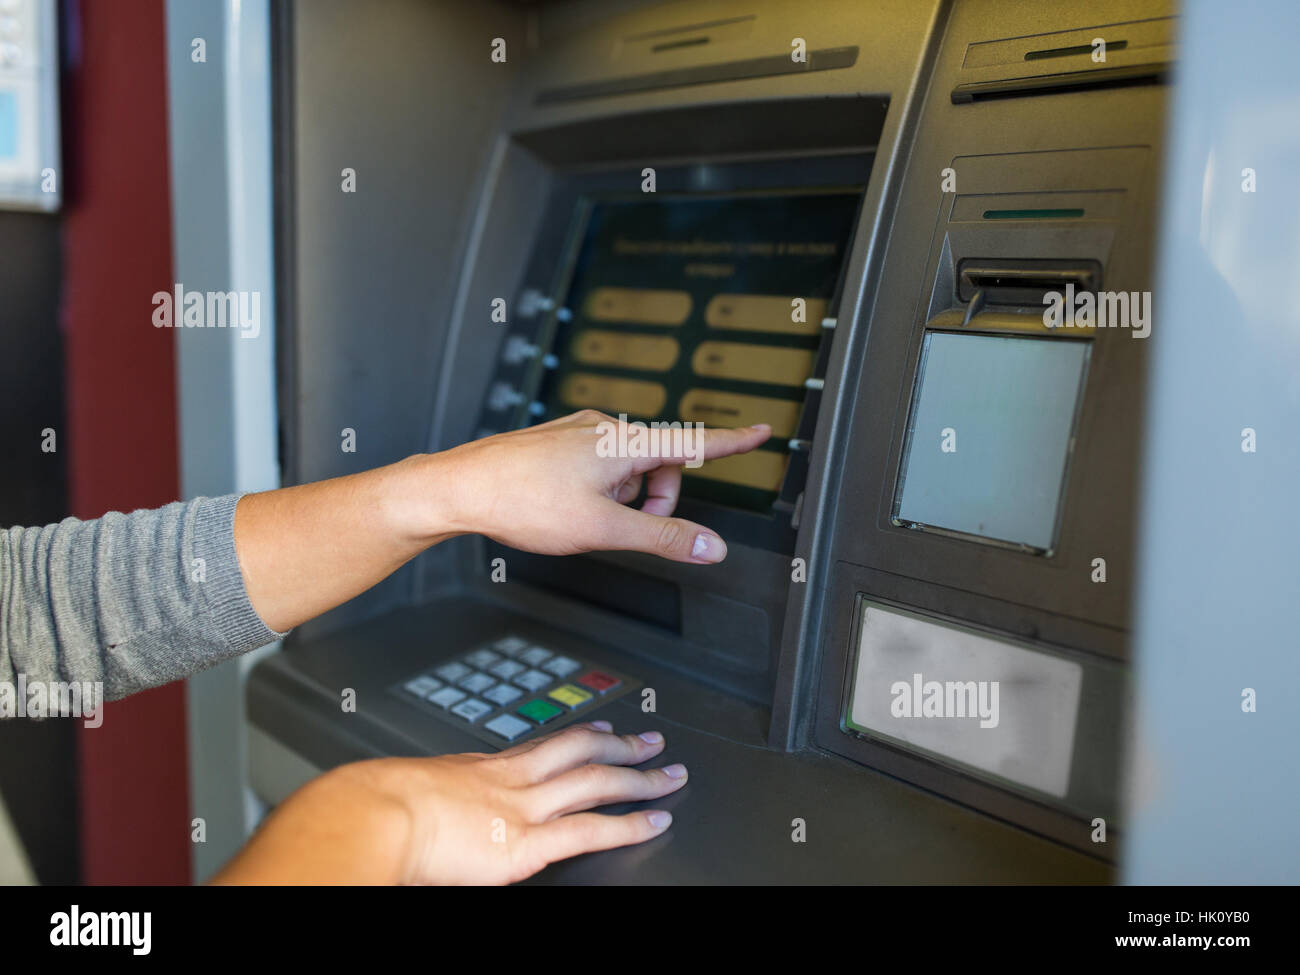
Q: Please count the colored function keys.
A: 3